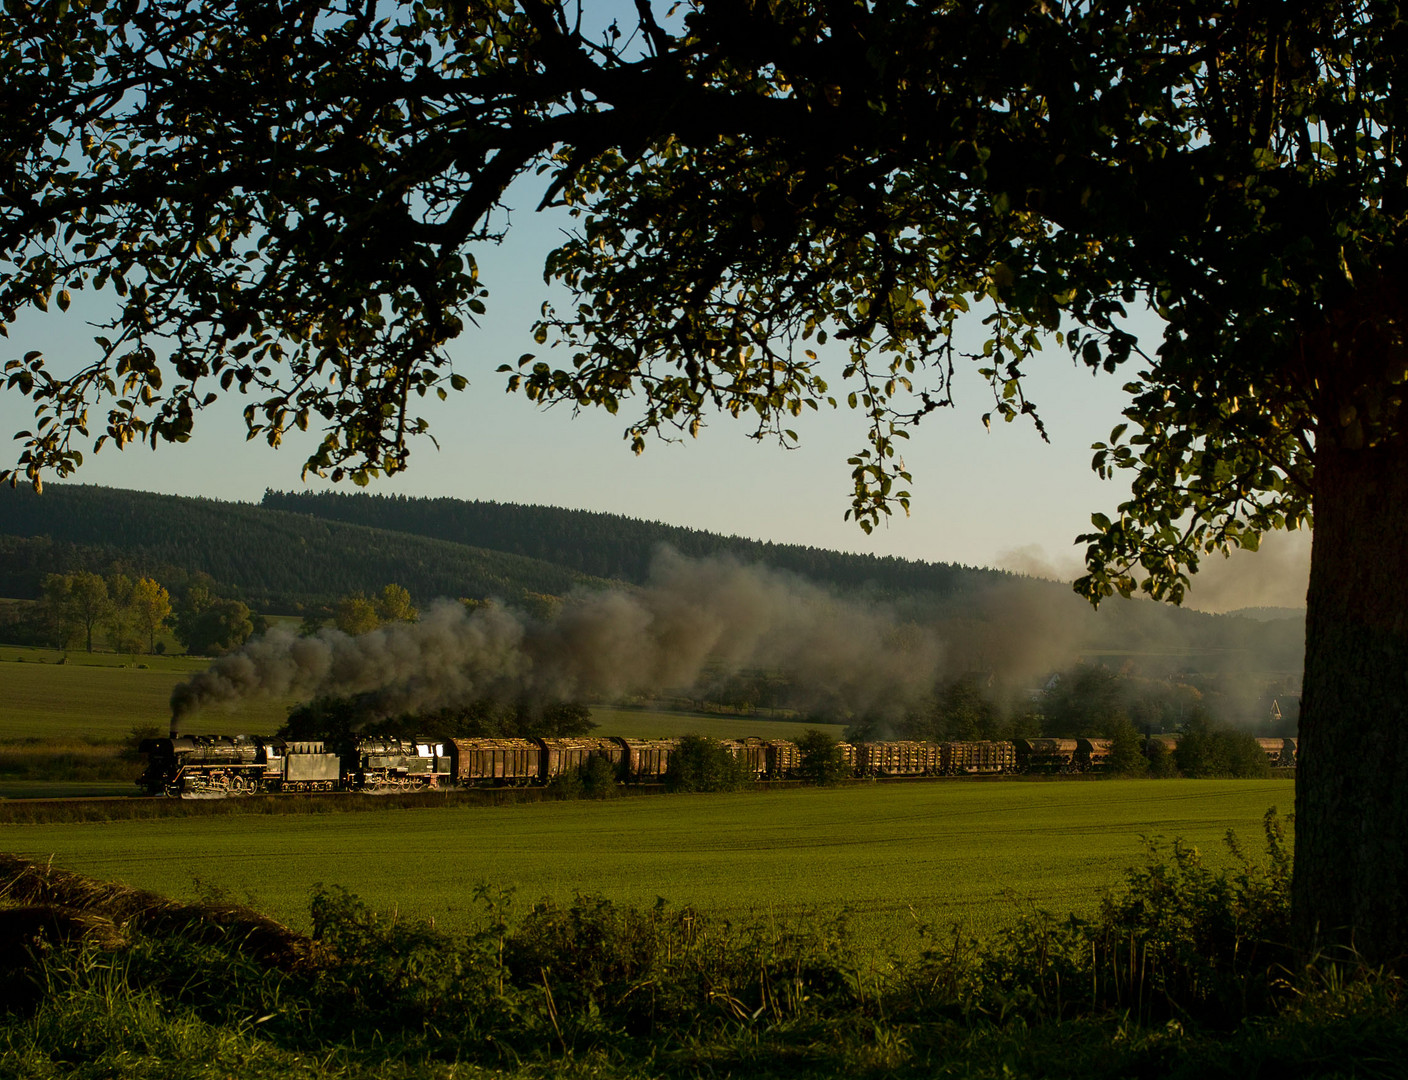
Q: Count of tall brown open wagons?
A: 4